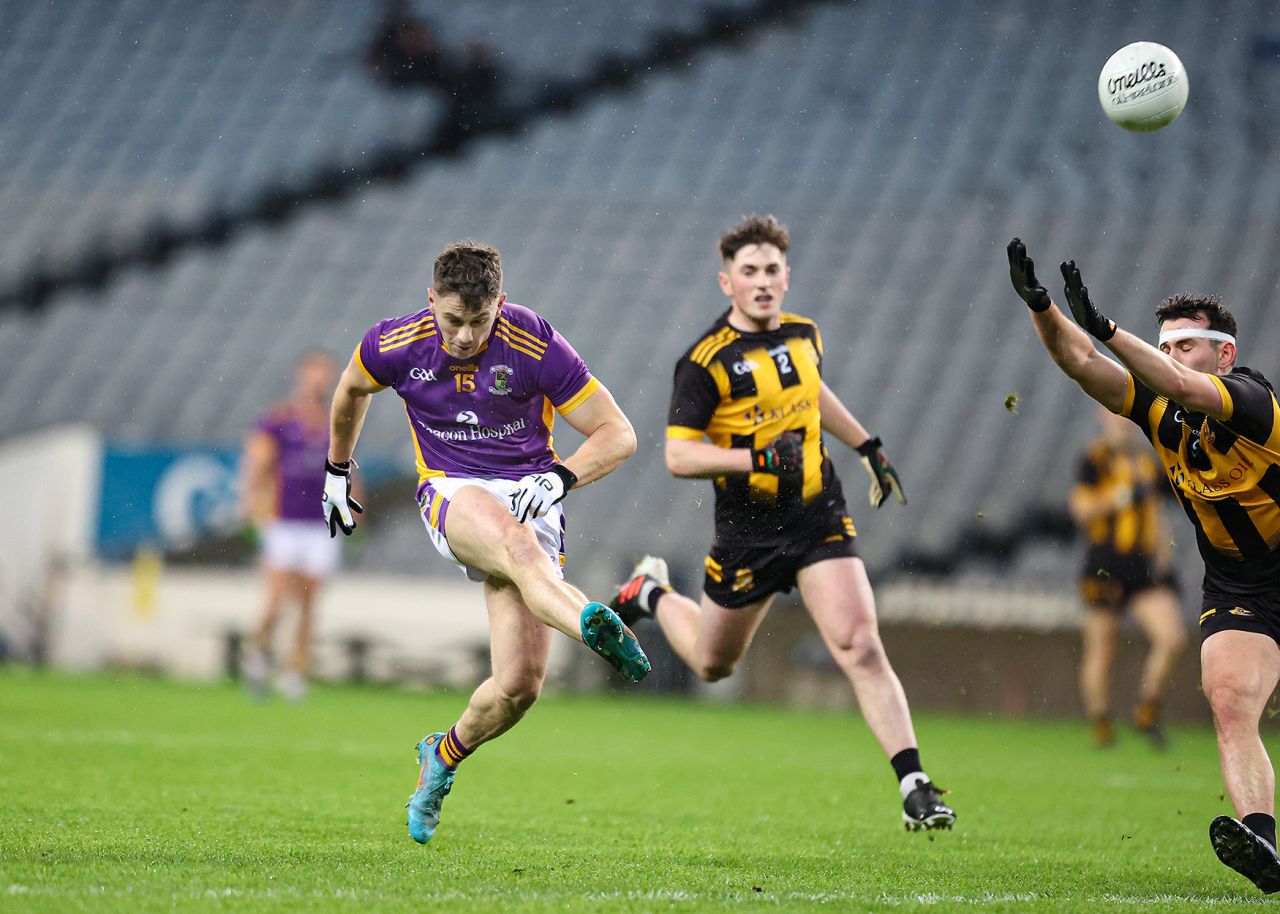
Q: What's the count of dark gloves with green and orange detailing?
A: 2